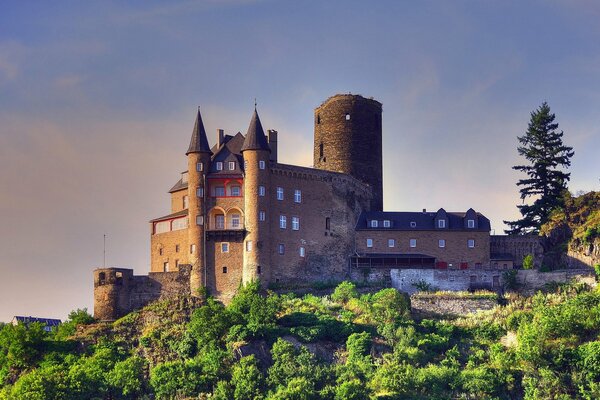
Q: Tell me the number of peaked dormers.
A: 2